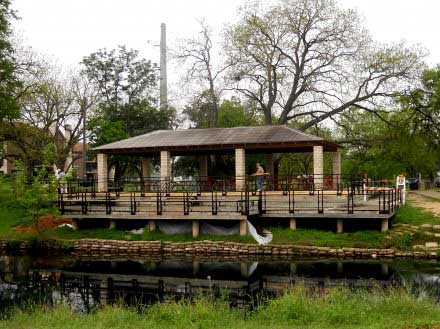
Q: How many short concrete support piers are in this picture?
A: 8